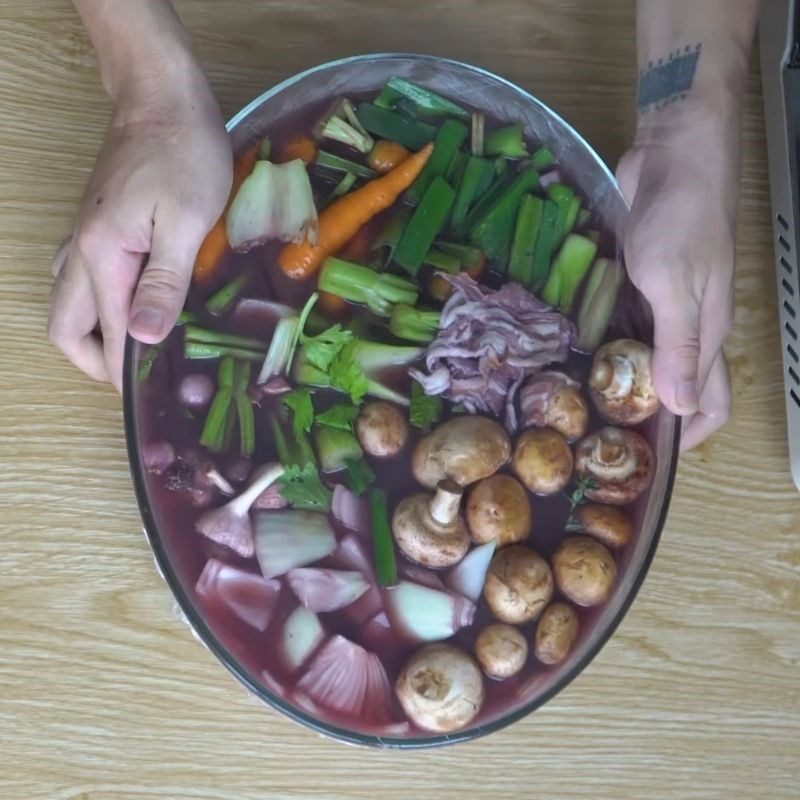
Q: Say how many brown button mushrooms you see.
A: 14